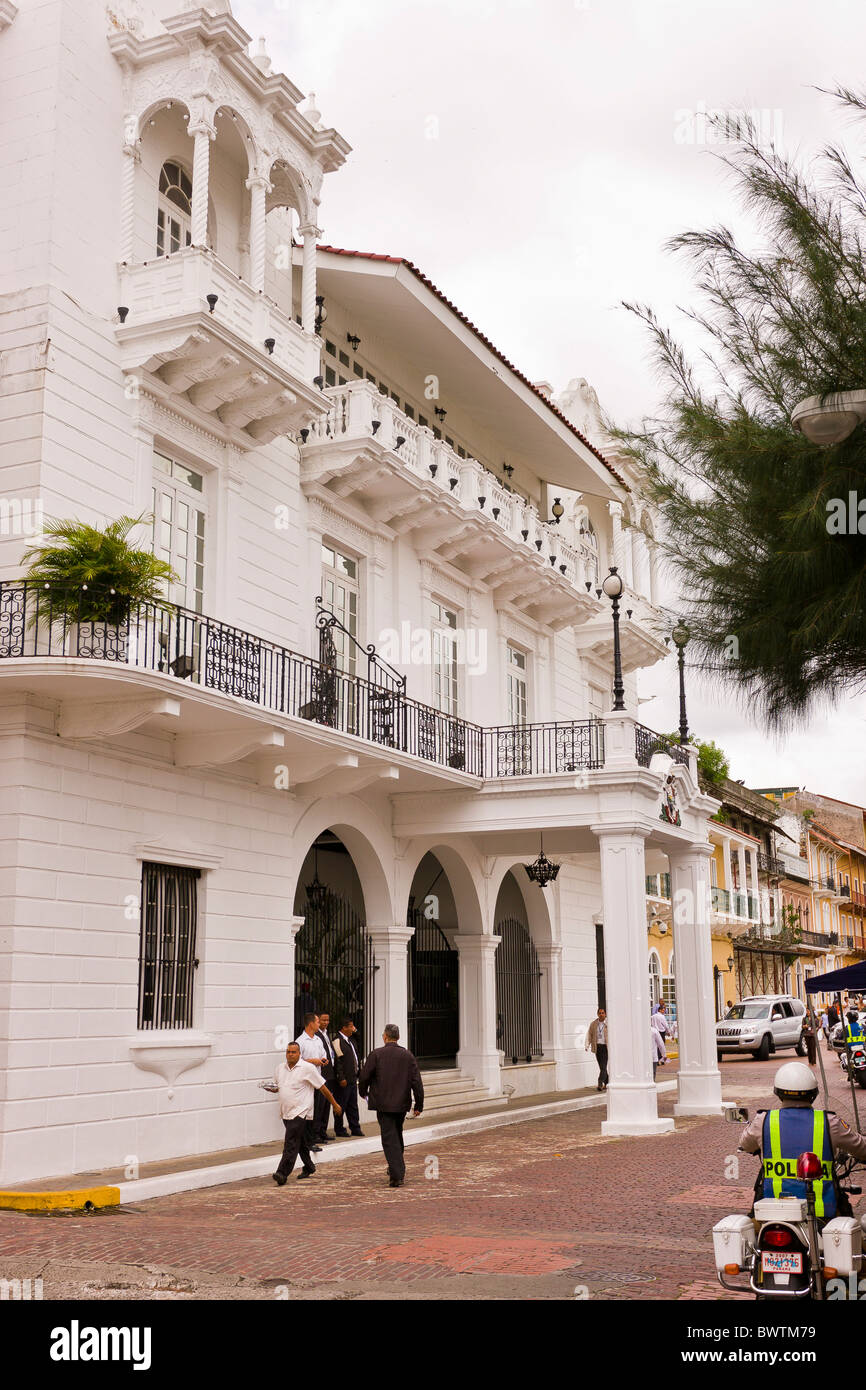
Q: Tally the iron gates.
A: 3